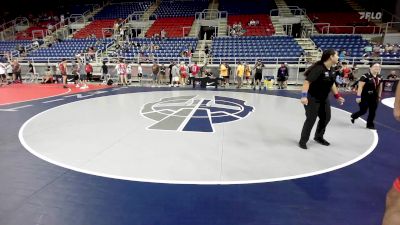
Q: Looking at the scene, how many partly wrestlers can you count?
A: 1